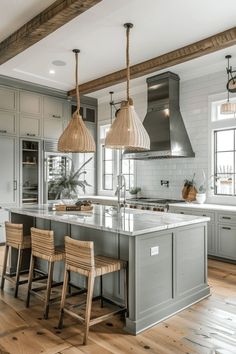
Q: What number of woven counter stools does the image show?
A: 3